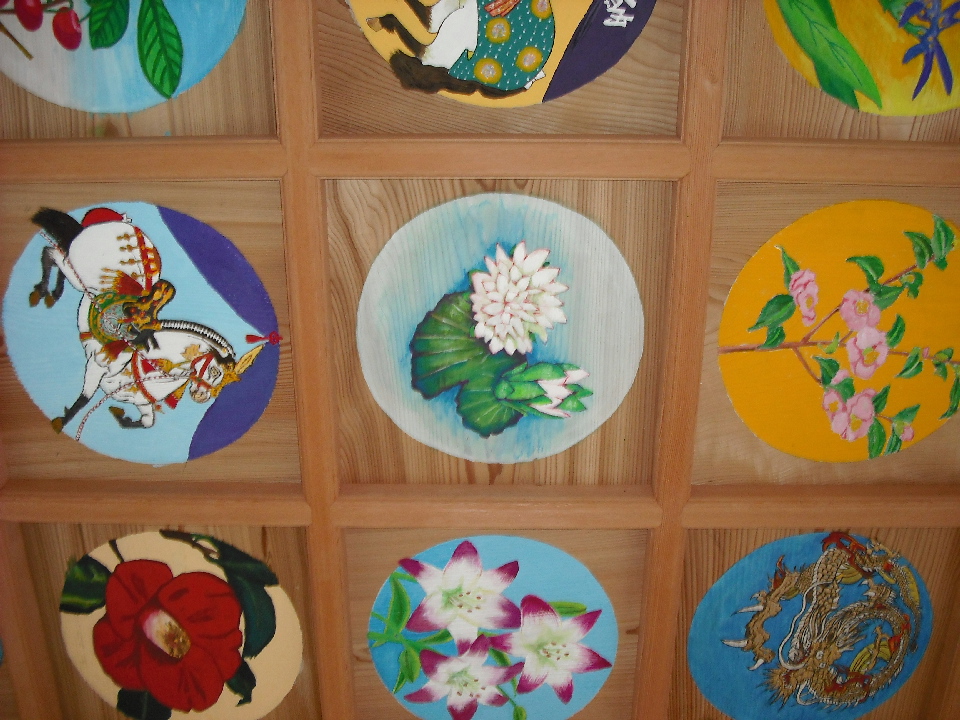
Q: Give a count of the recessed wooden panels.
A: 9